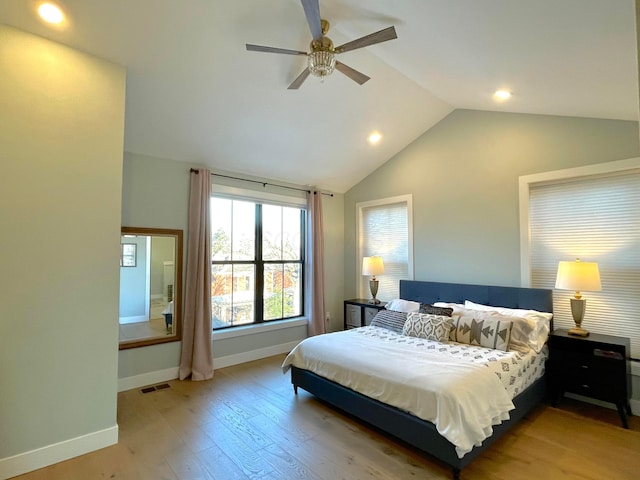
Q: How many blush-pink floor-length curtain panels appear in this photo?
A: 2